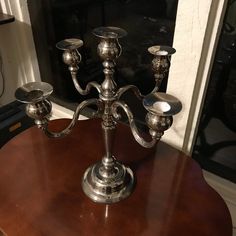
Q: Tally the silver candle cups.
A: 5